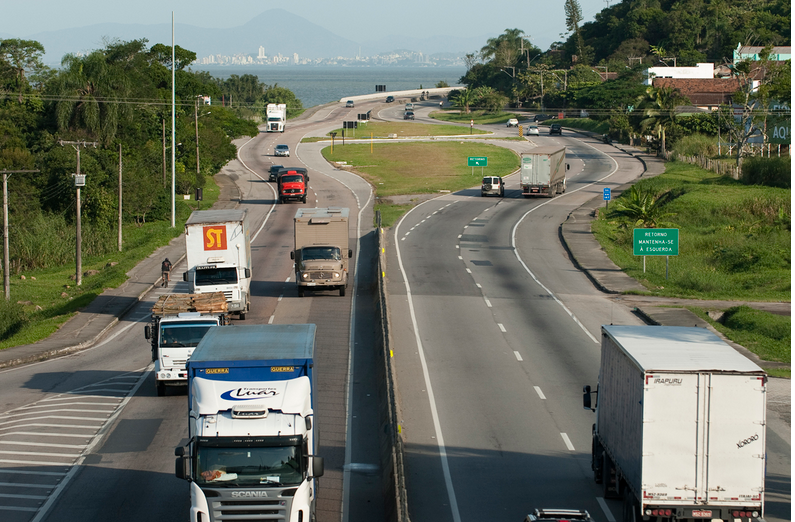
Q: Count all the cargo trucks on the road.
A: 8